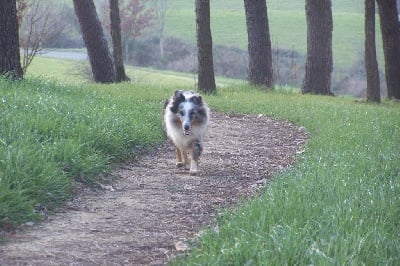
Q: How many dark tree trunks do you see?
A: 8